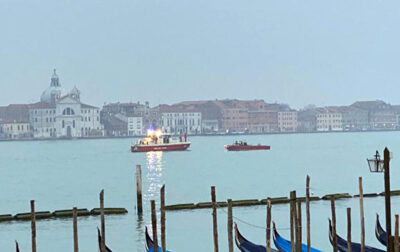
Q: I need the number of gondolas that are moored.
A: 7